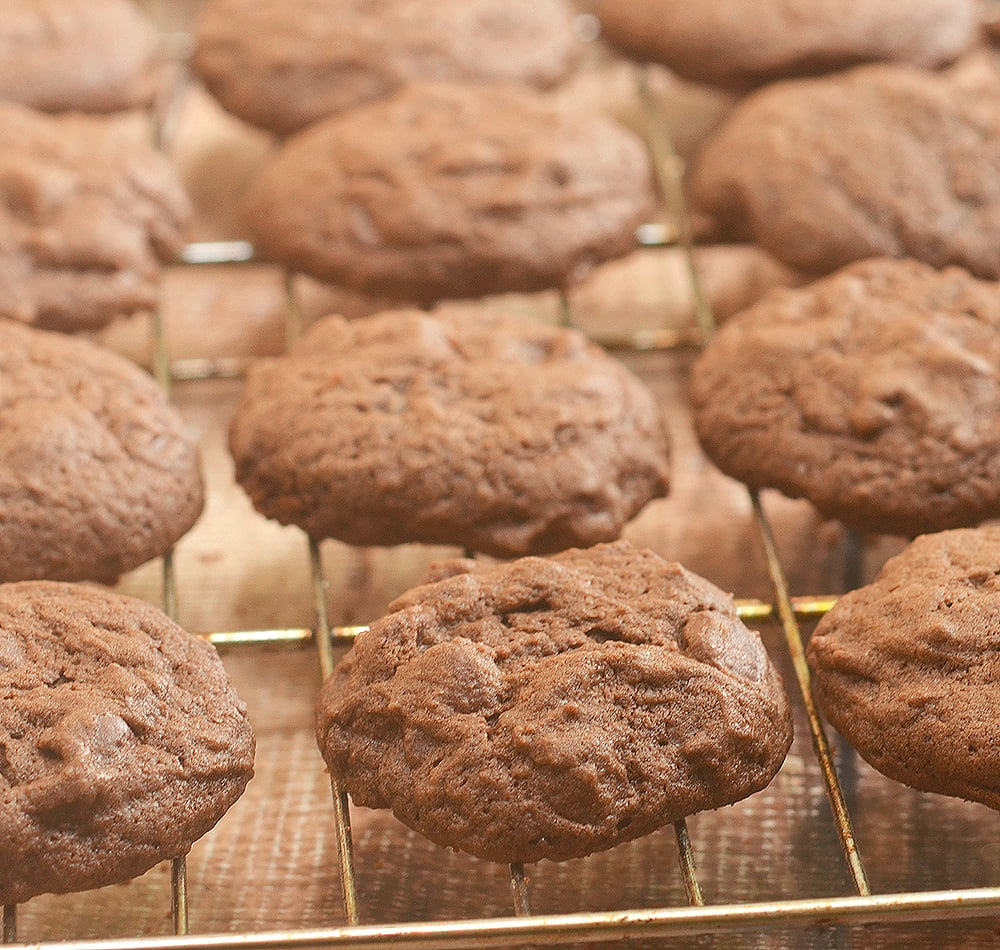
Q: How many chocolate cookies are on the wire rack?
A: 12